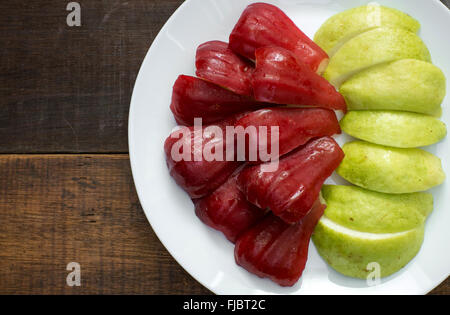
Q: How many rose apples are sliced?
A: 9